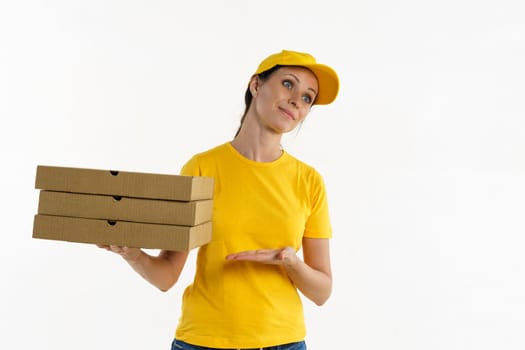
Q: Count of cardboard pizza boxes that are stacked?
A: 3